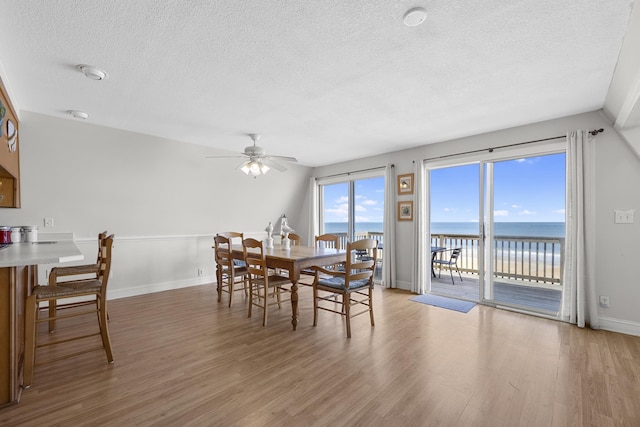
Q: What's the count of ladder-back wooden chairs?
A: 8